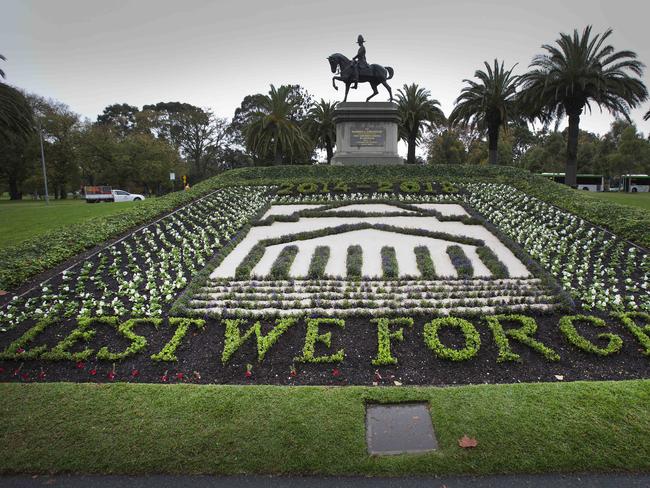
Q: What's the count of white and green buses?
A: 2